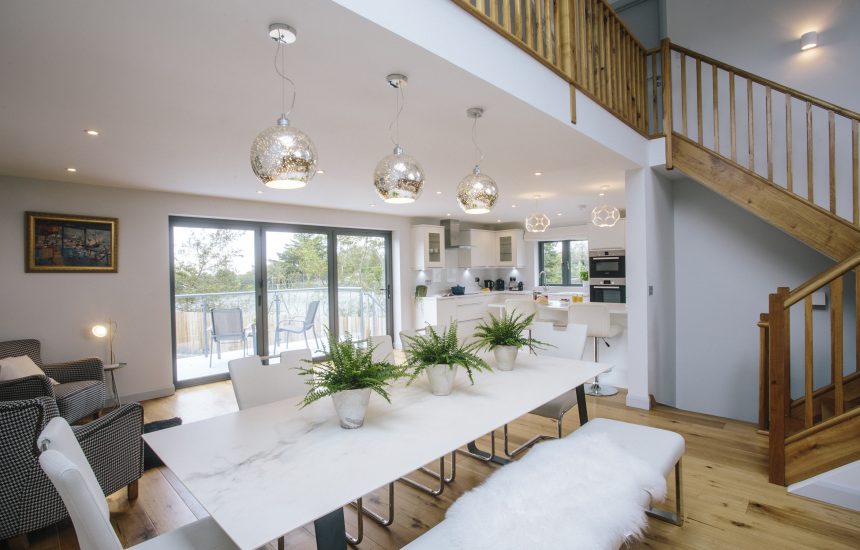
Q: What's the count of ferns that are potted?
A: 3